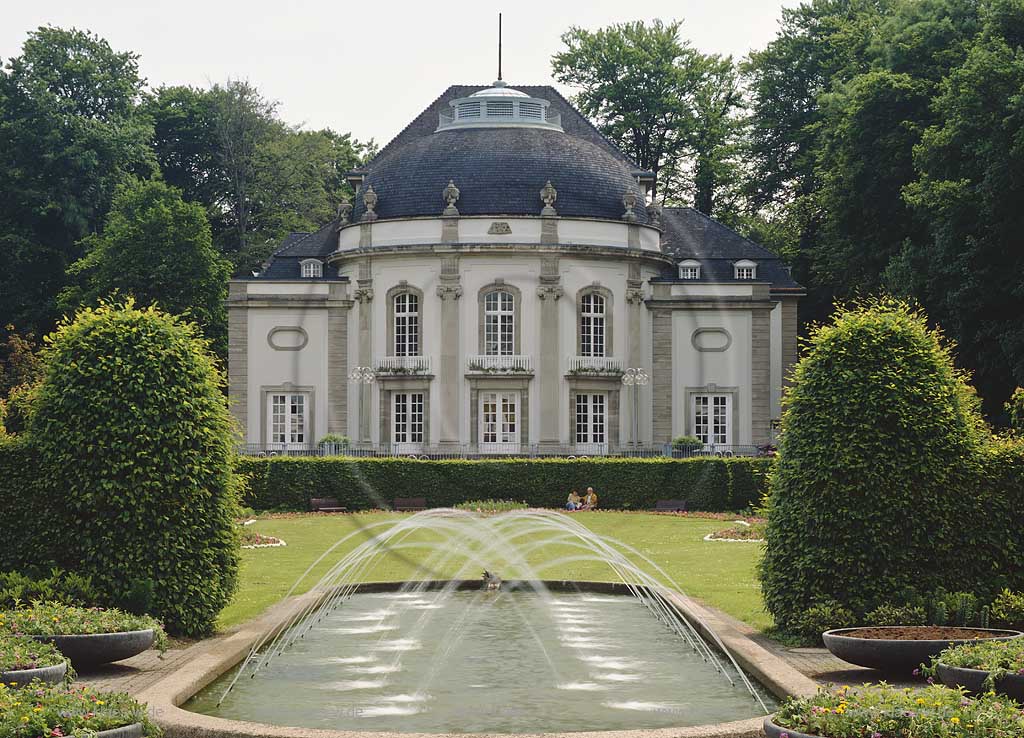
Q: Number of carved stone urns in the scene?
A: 6